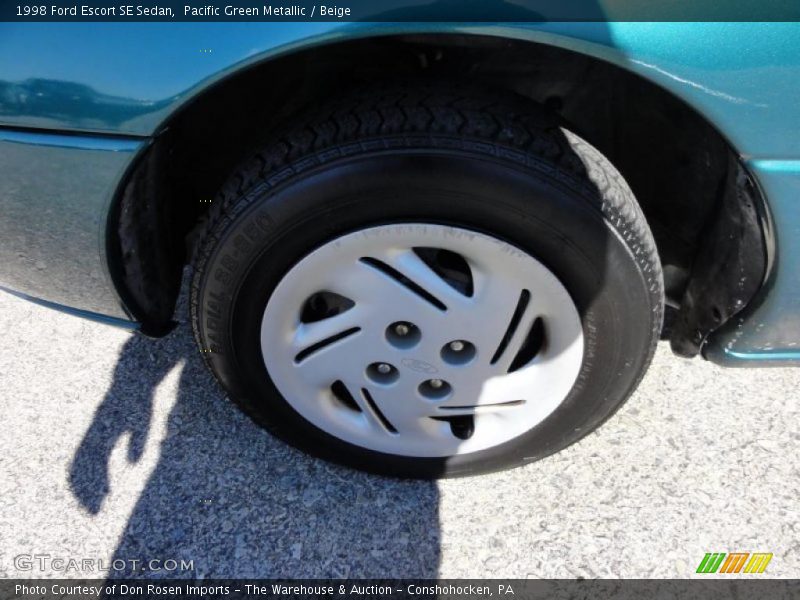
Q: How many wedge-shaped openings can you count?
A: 5